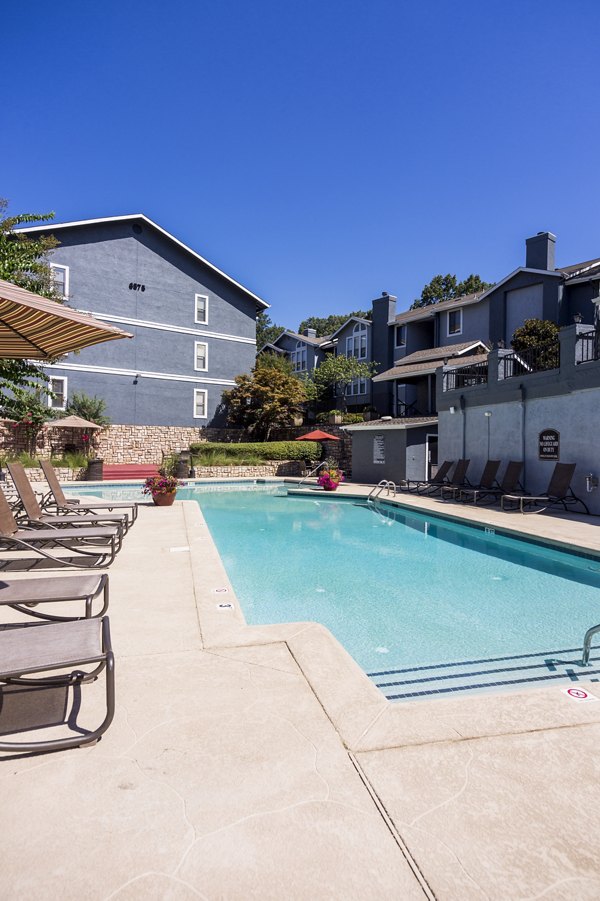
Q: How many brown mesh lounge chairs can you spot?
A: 10